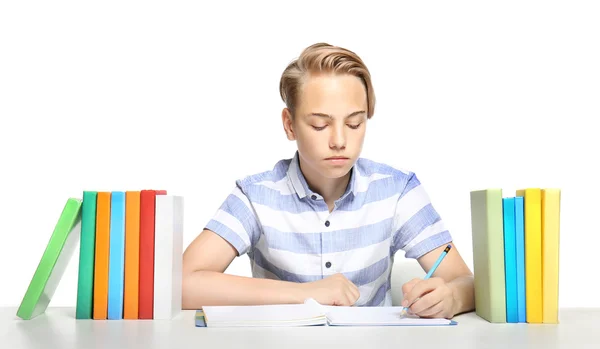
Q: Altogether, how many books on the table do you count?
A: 12